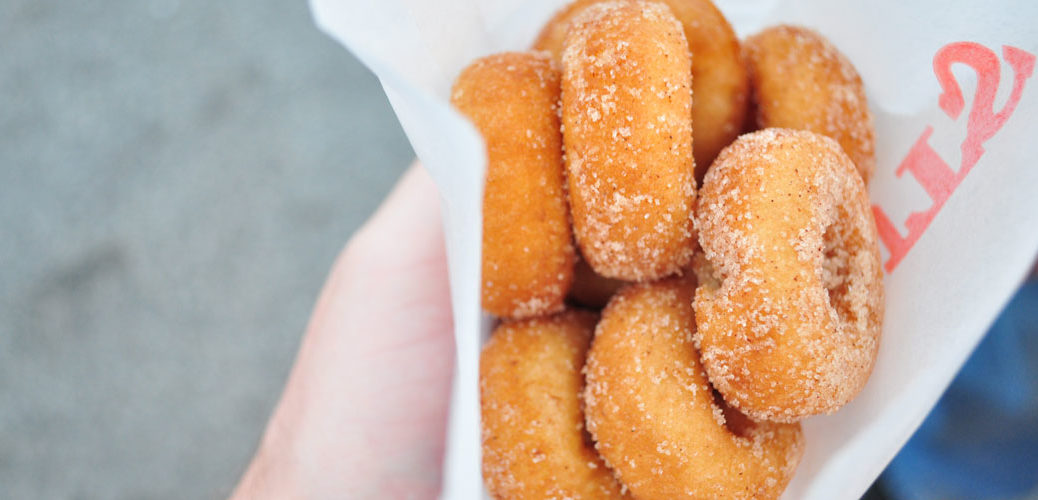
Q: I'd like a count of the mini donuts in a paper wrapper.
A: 7